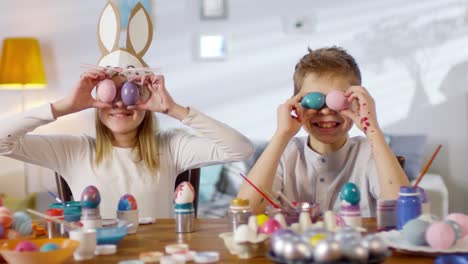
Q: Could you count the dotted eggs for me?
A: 0